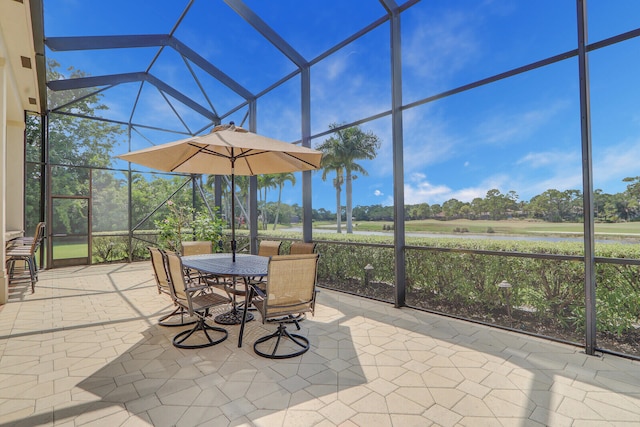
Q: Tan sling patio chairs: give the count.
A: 6